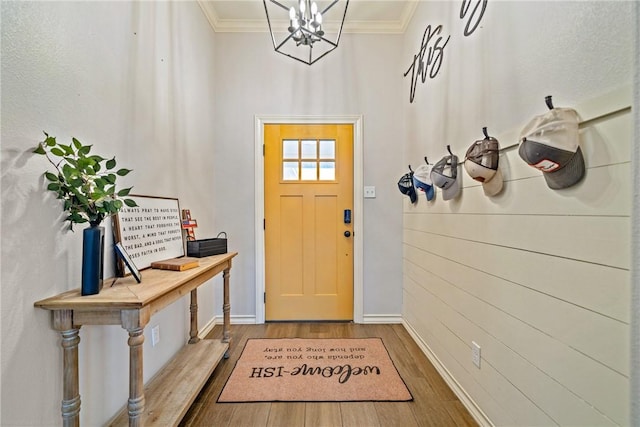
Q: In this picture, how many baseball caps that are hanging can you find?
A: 5